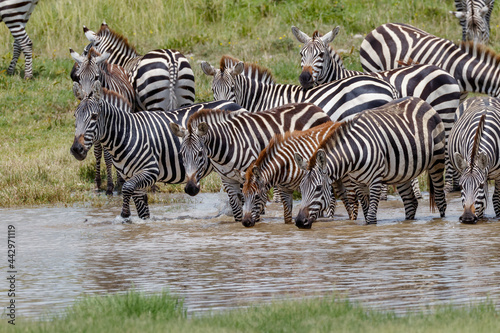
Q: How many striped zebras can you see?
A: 12